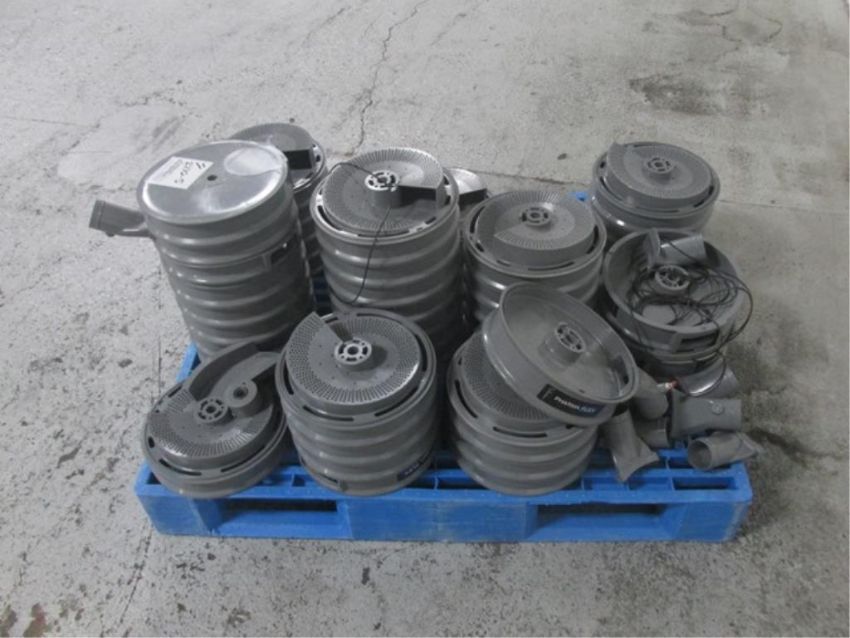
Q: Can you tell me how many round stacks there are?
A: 10